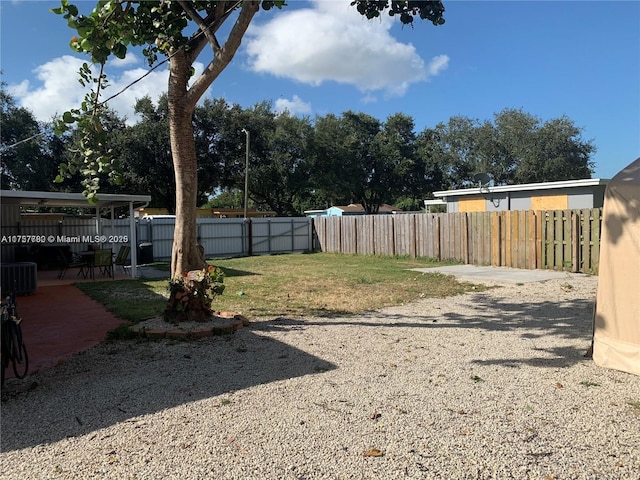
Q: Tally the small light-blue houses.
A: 1